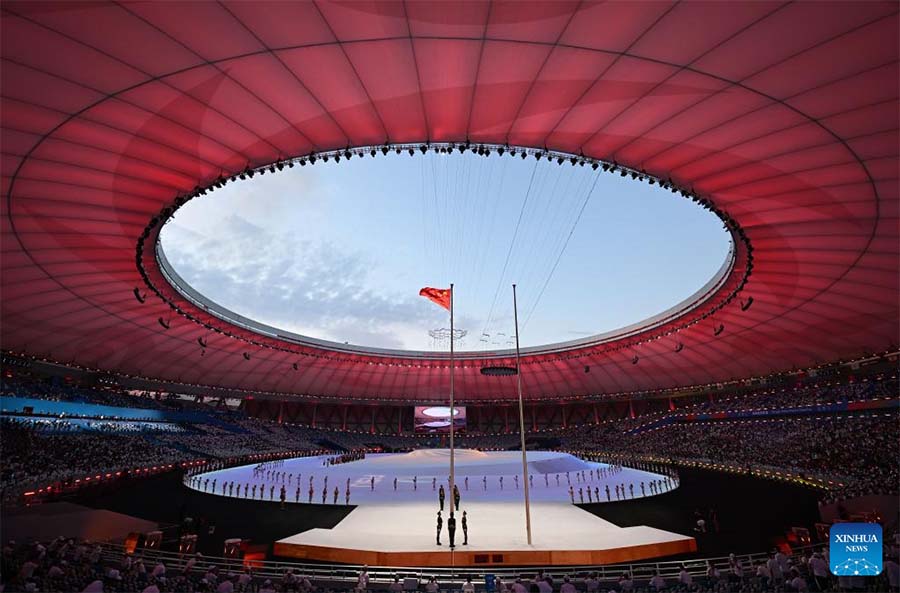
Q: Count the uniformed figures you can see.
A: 5